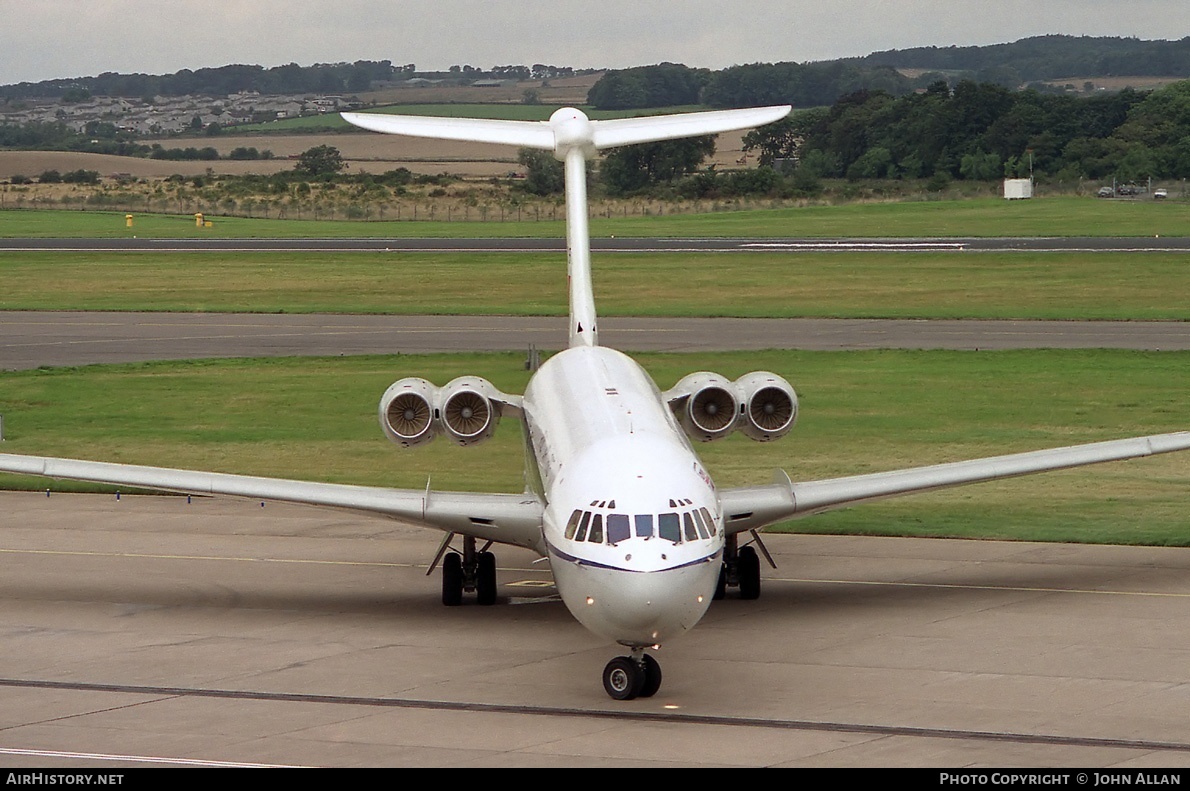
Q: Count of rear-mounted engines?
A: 4